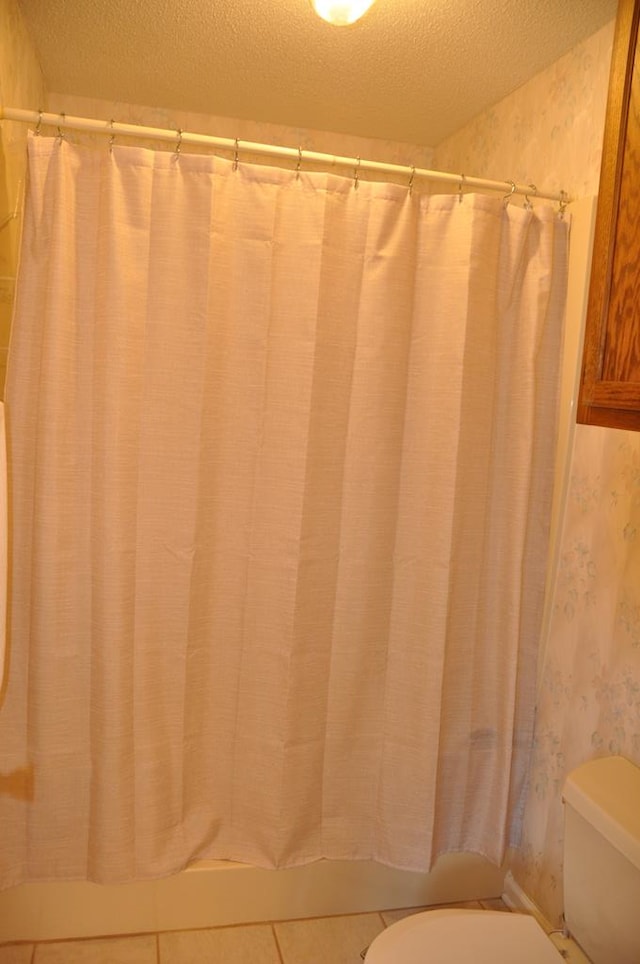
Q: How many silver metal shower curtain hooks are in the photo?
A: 12